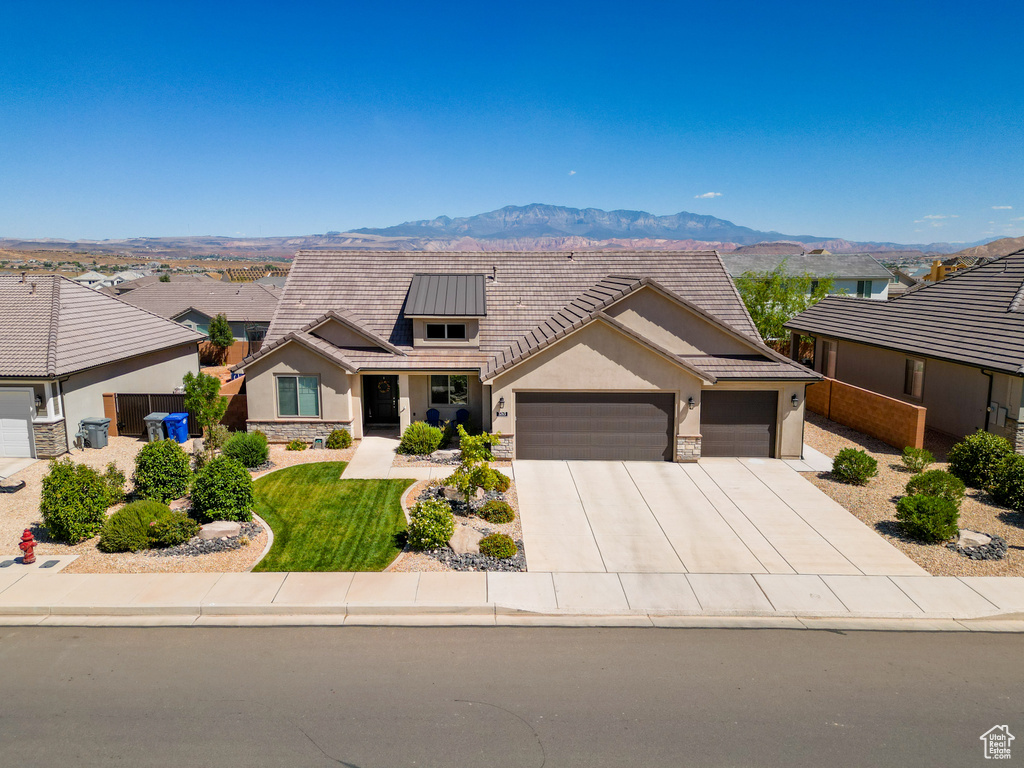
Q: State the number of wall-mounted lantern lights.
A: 4